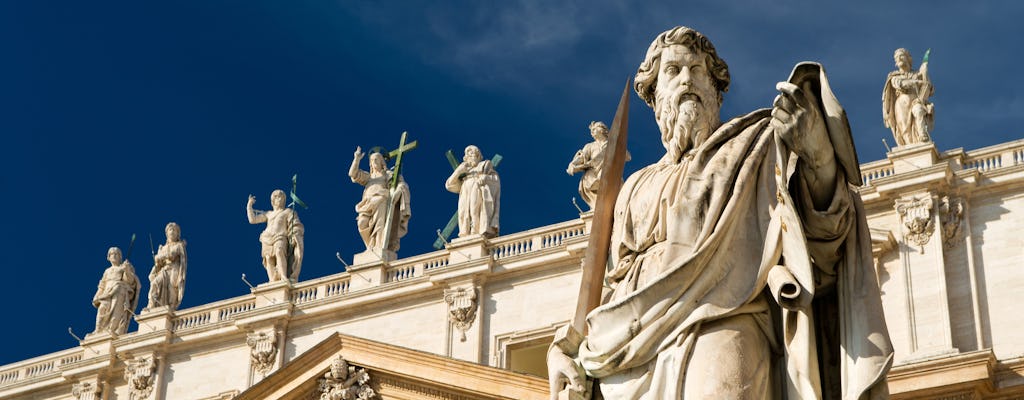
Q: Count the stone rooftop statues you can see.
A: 7